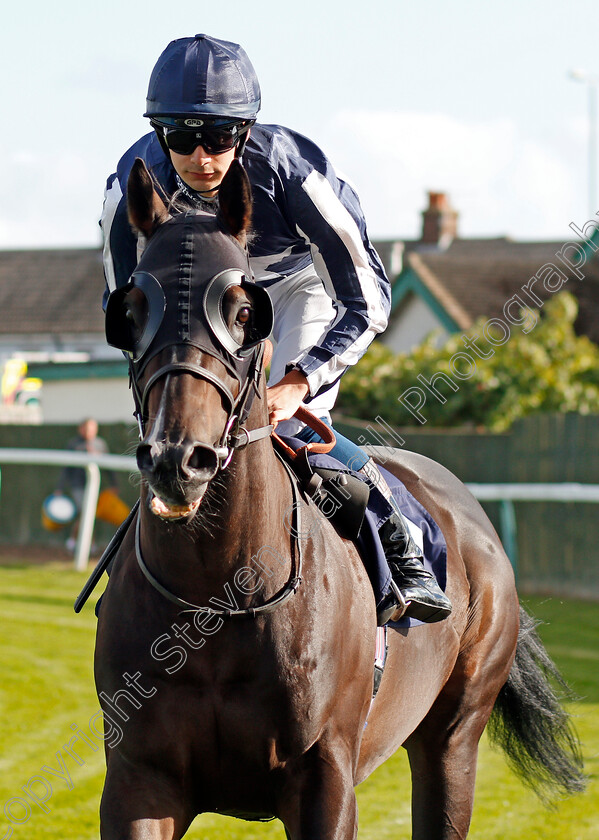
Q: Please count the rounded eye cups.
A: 2